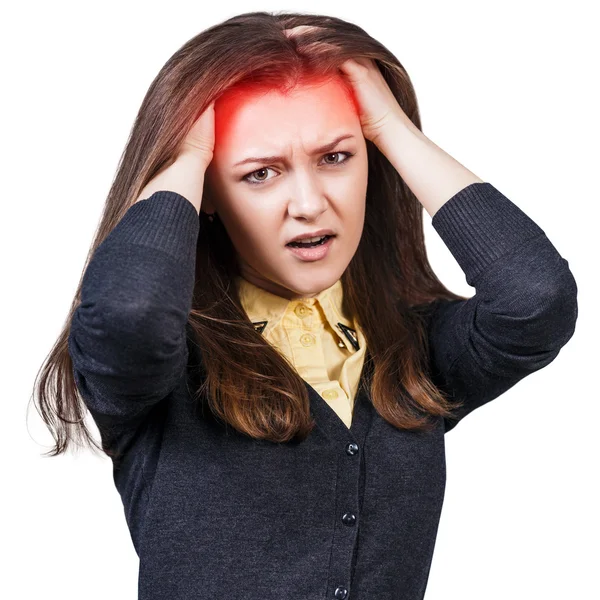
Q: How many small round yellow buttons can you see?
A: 3